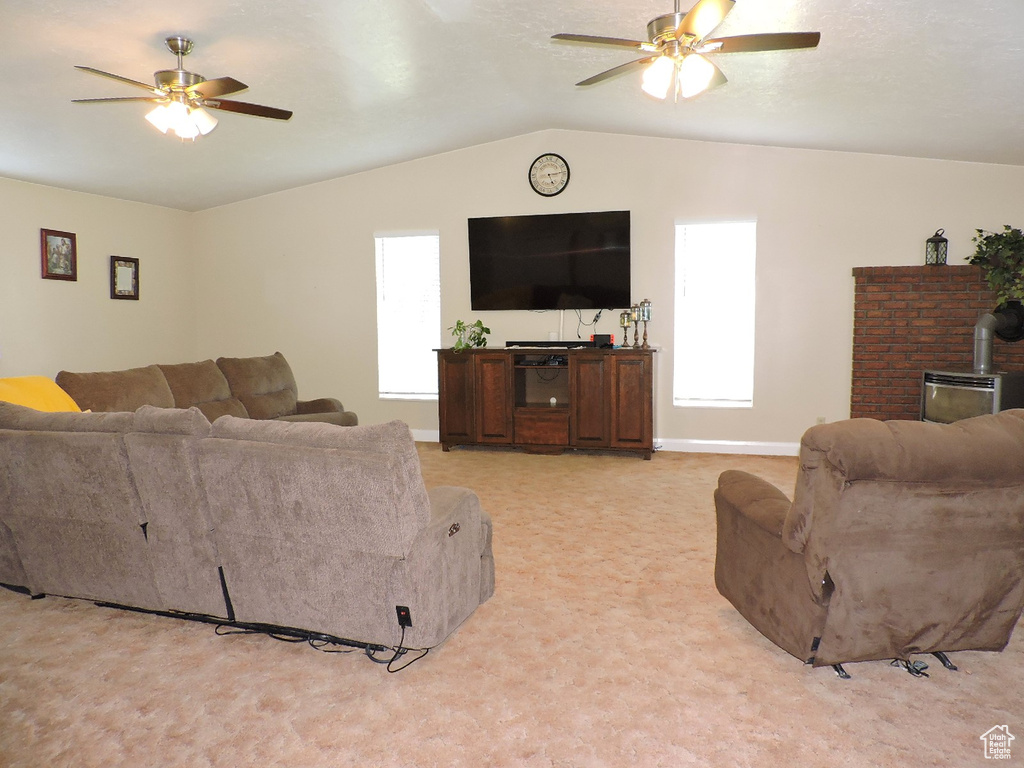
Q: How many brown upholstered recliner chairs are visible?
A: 1